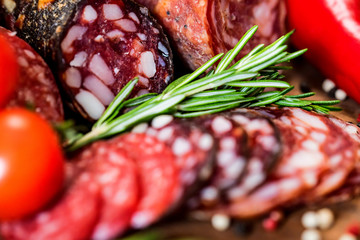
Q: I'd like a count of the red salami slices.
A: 3